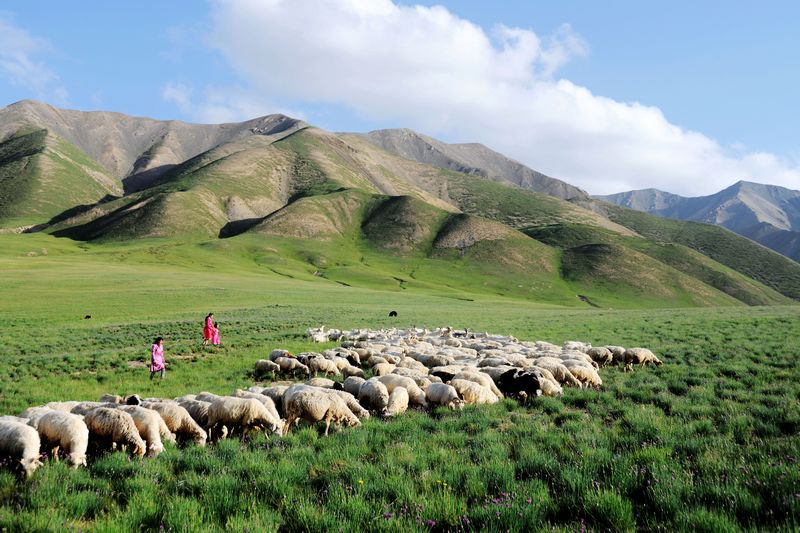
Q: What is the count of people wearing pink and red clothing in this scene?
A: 3